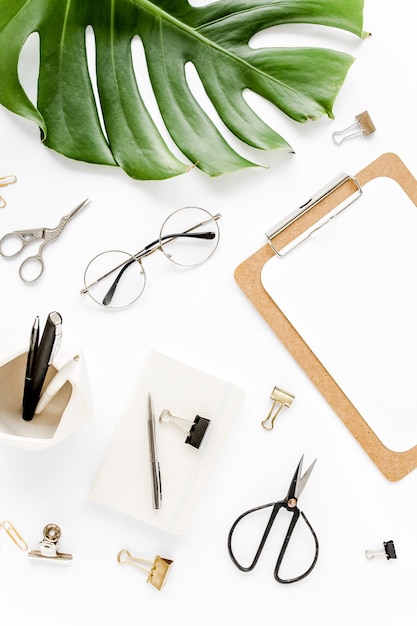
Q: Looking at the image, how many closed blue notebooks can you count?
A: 0